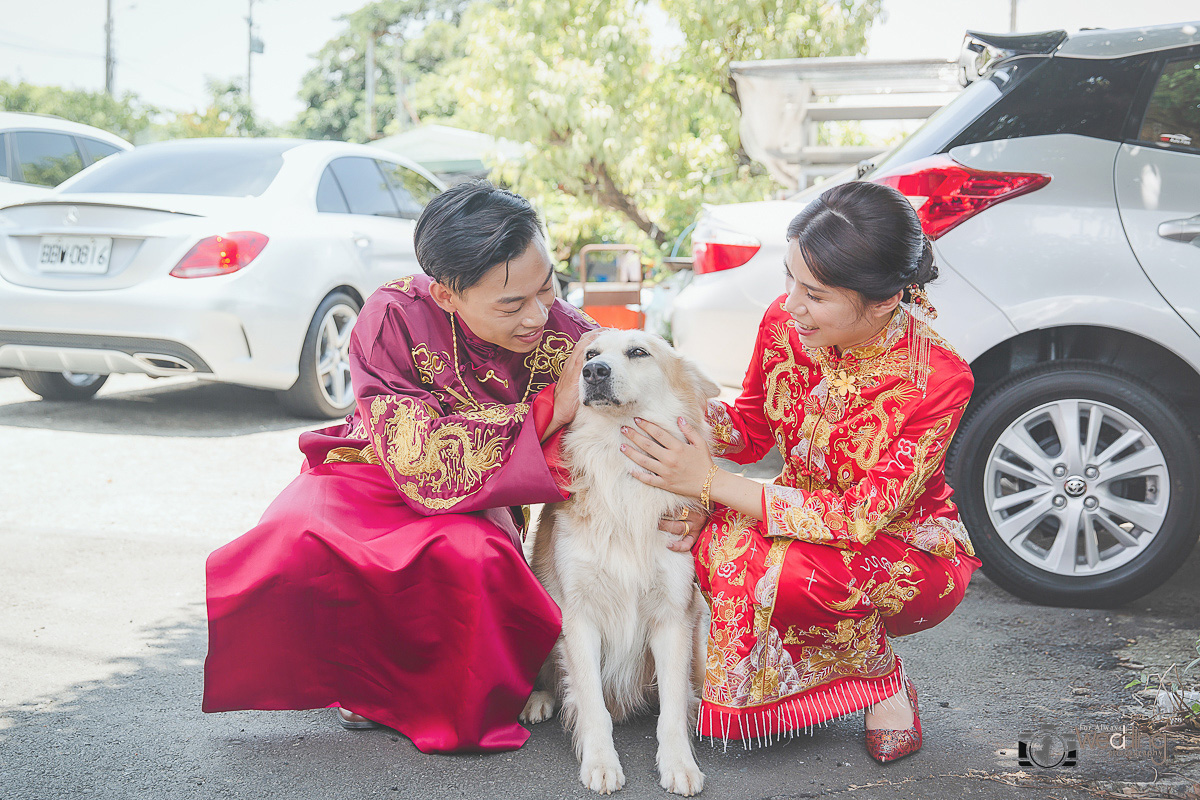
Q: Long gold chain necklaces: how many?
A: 1